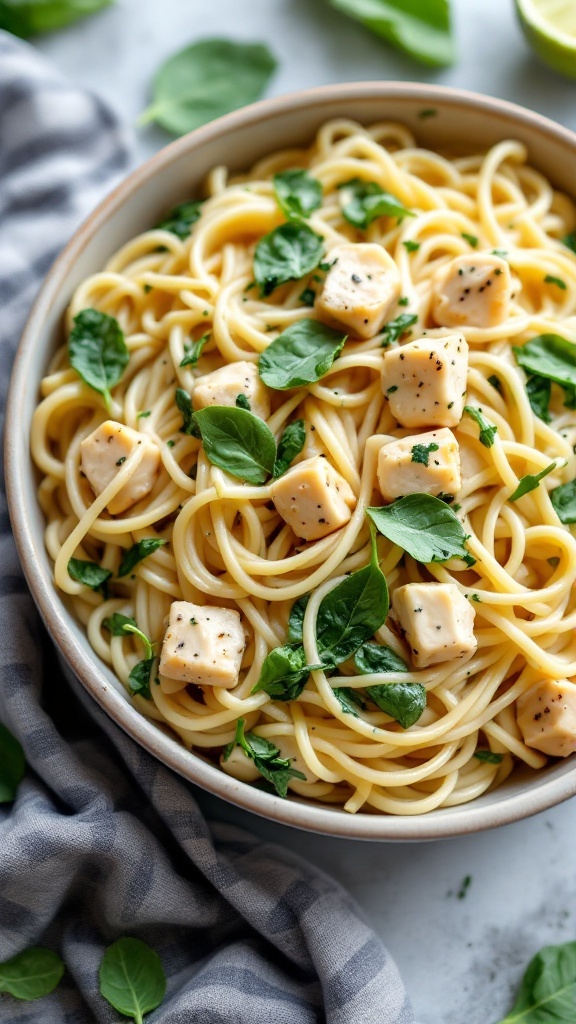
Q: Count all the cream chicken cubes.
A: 10